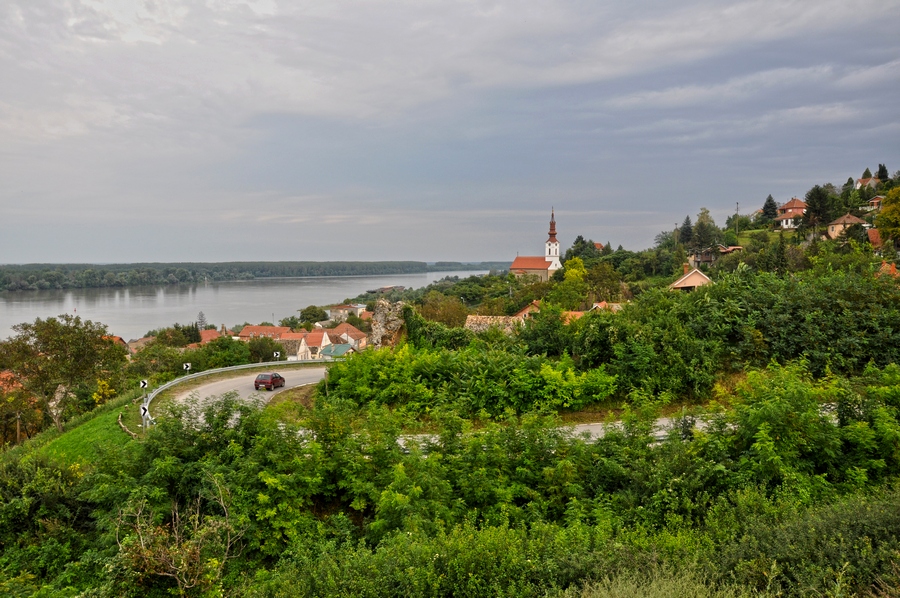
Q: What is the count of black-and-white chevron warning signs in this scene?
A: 4